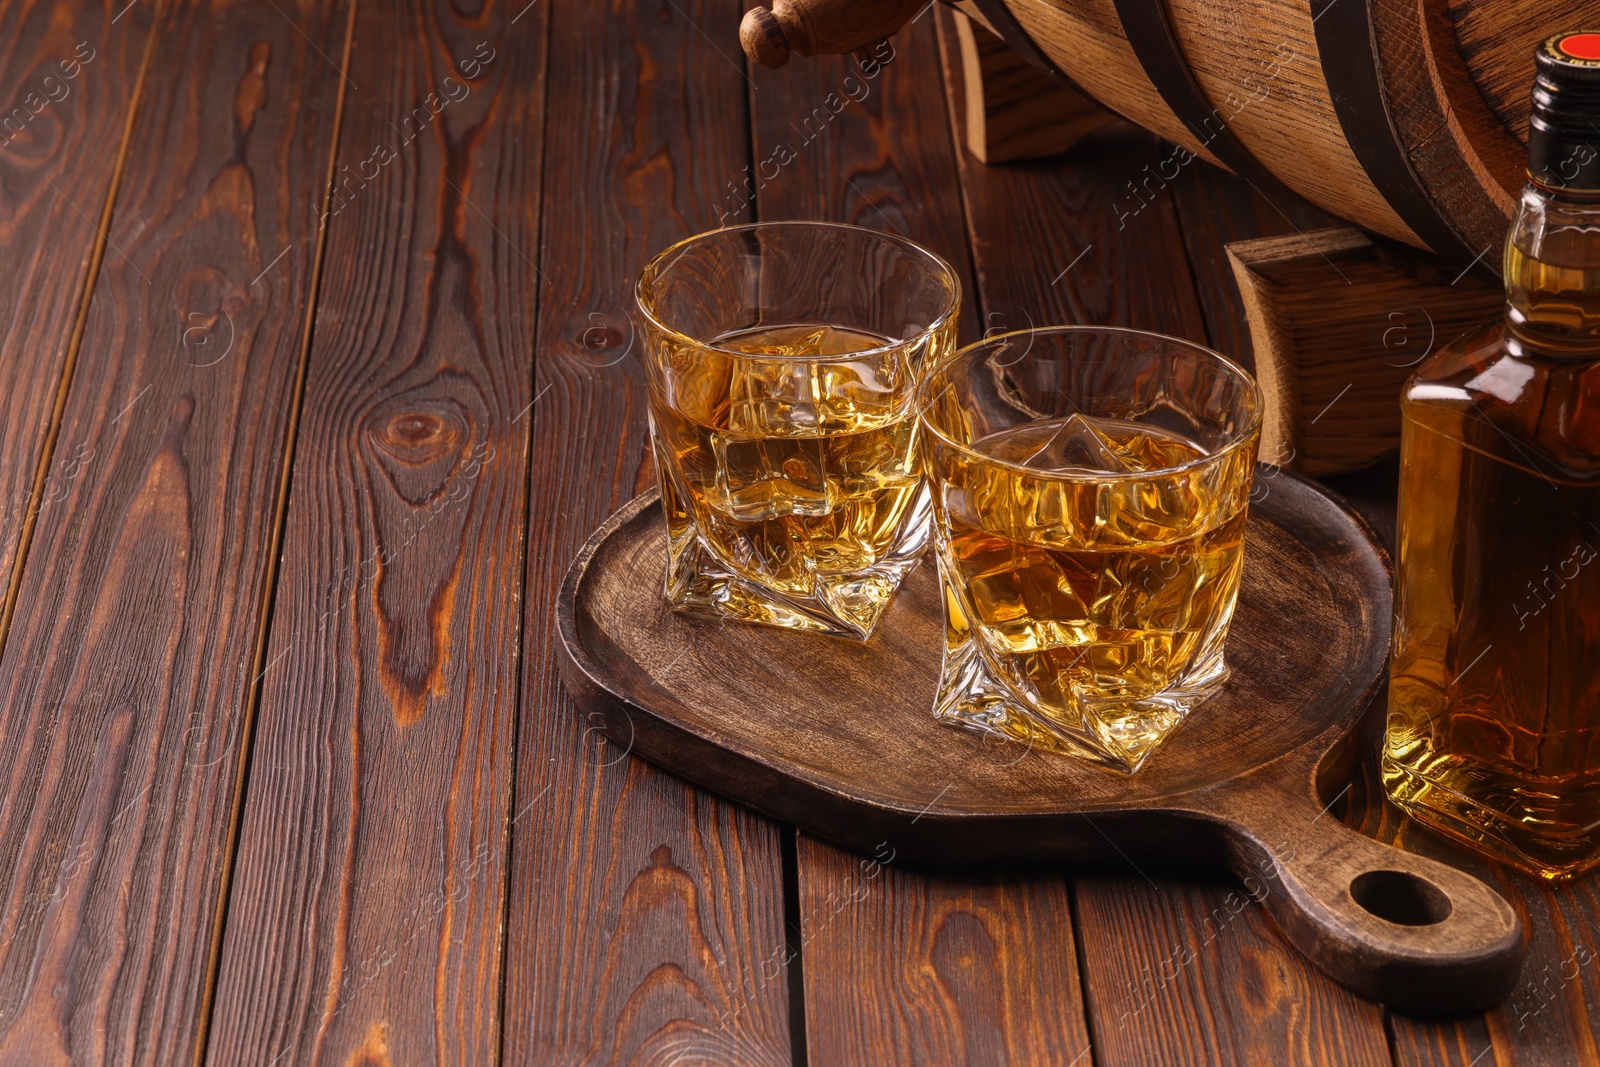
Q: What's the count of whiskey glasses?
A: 2